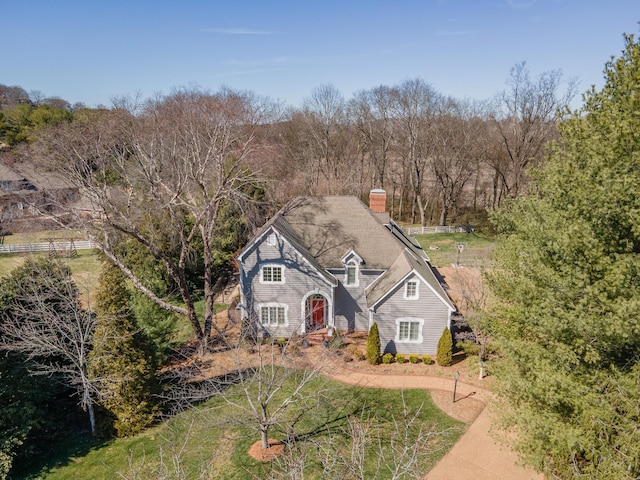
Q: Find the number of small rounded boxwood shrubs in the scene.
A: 4